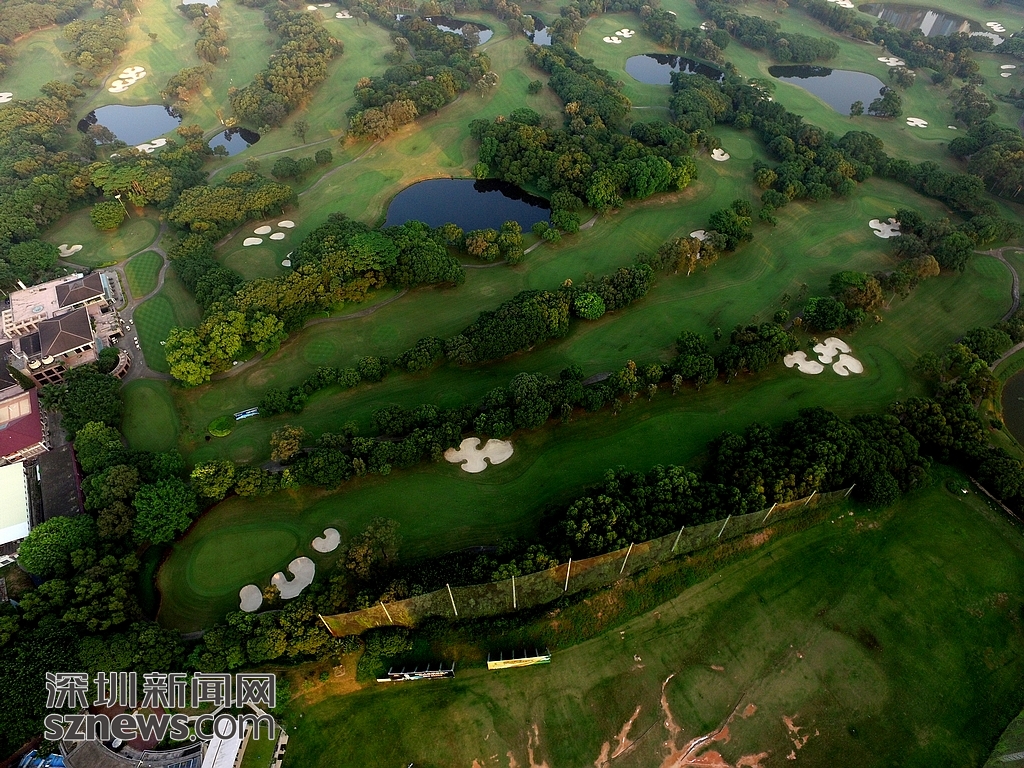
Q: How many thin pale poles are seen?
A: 11